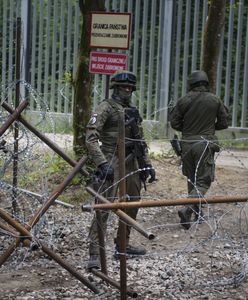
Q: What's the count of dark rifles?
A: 1